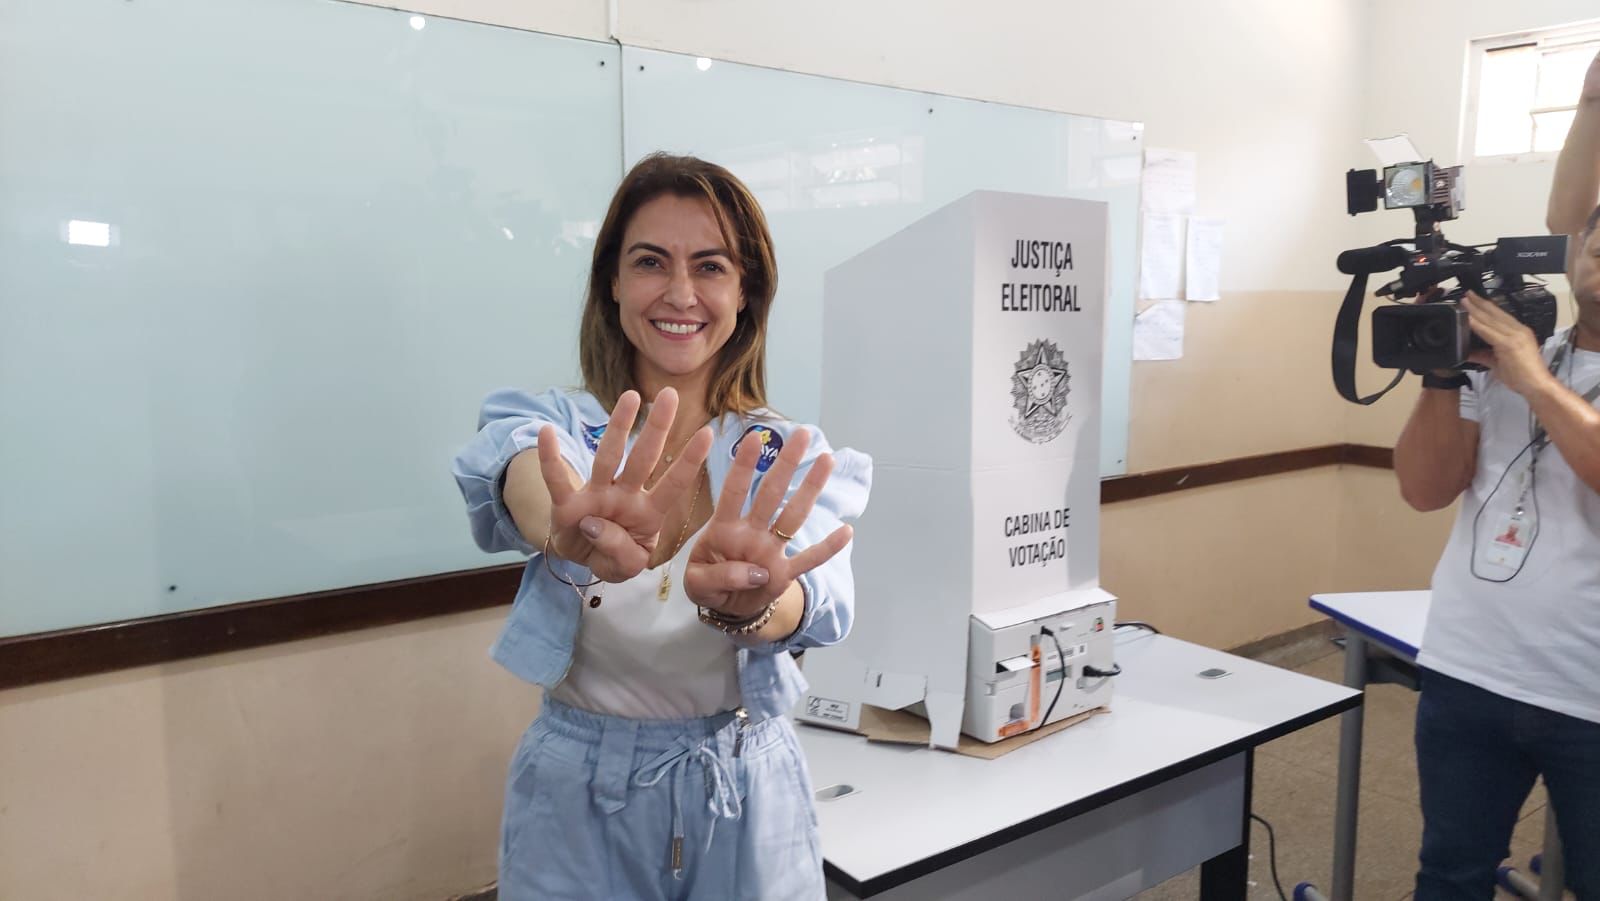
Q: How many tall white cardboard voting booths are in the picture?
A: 1